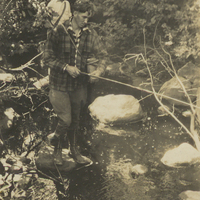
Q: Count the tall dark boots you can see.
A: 2